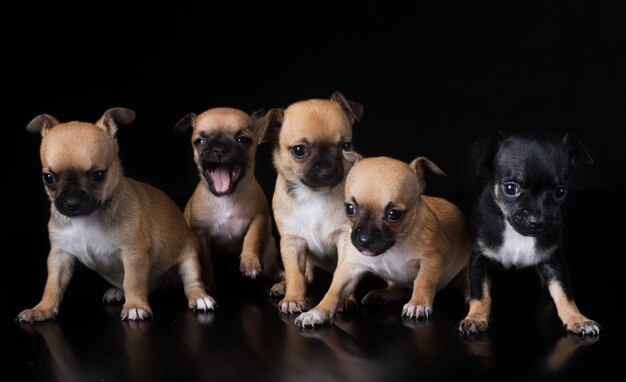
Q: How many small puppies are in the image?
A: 5